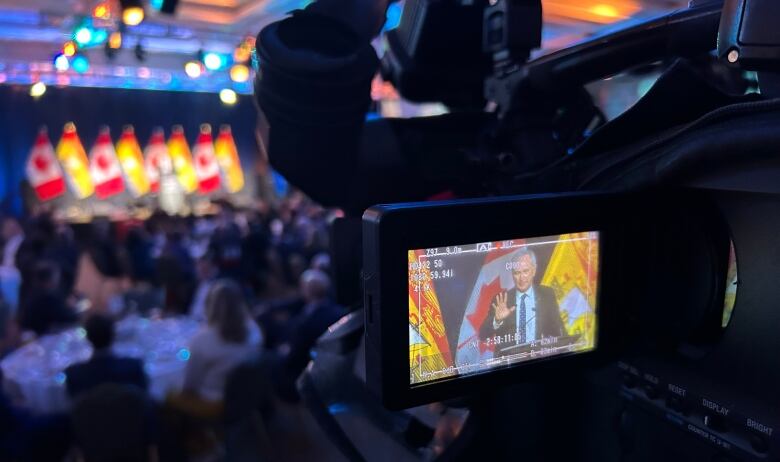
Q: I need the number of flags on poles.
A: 8